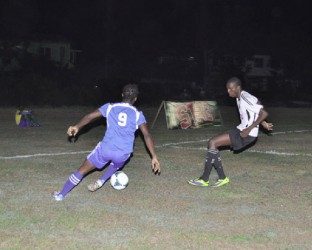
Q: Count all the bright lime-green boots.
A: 2